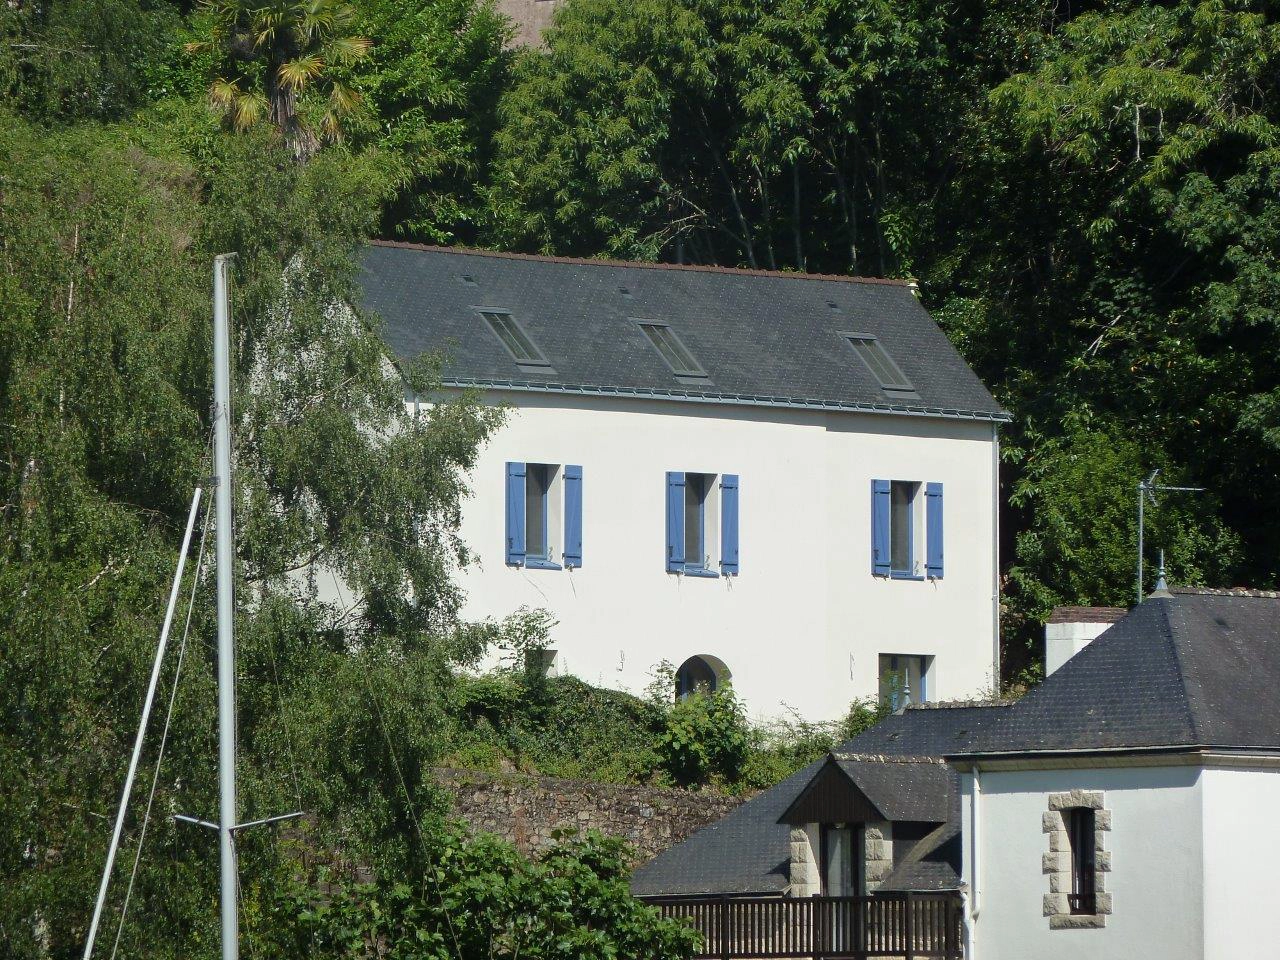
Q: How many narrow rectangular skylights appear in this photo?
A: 3